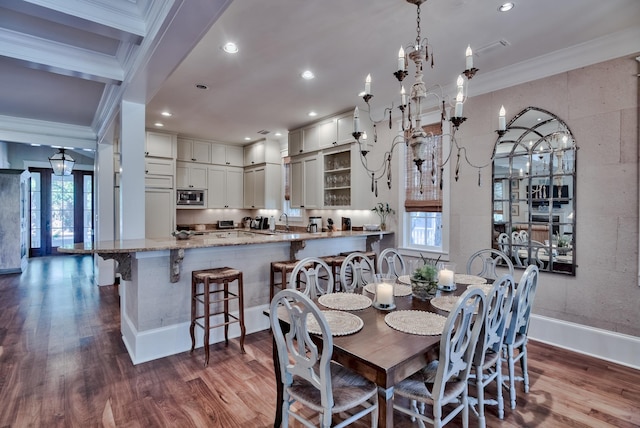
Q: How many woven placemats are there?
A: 8